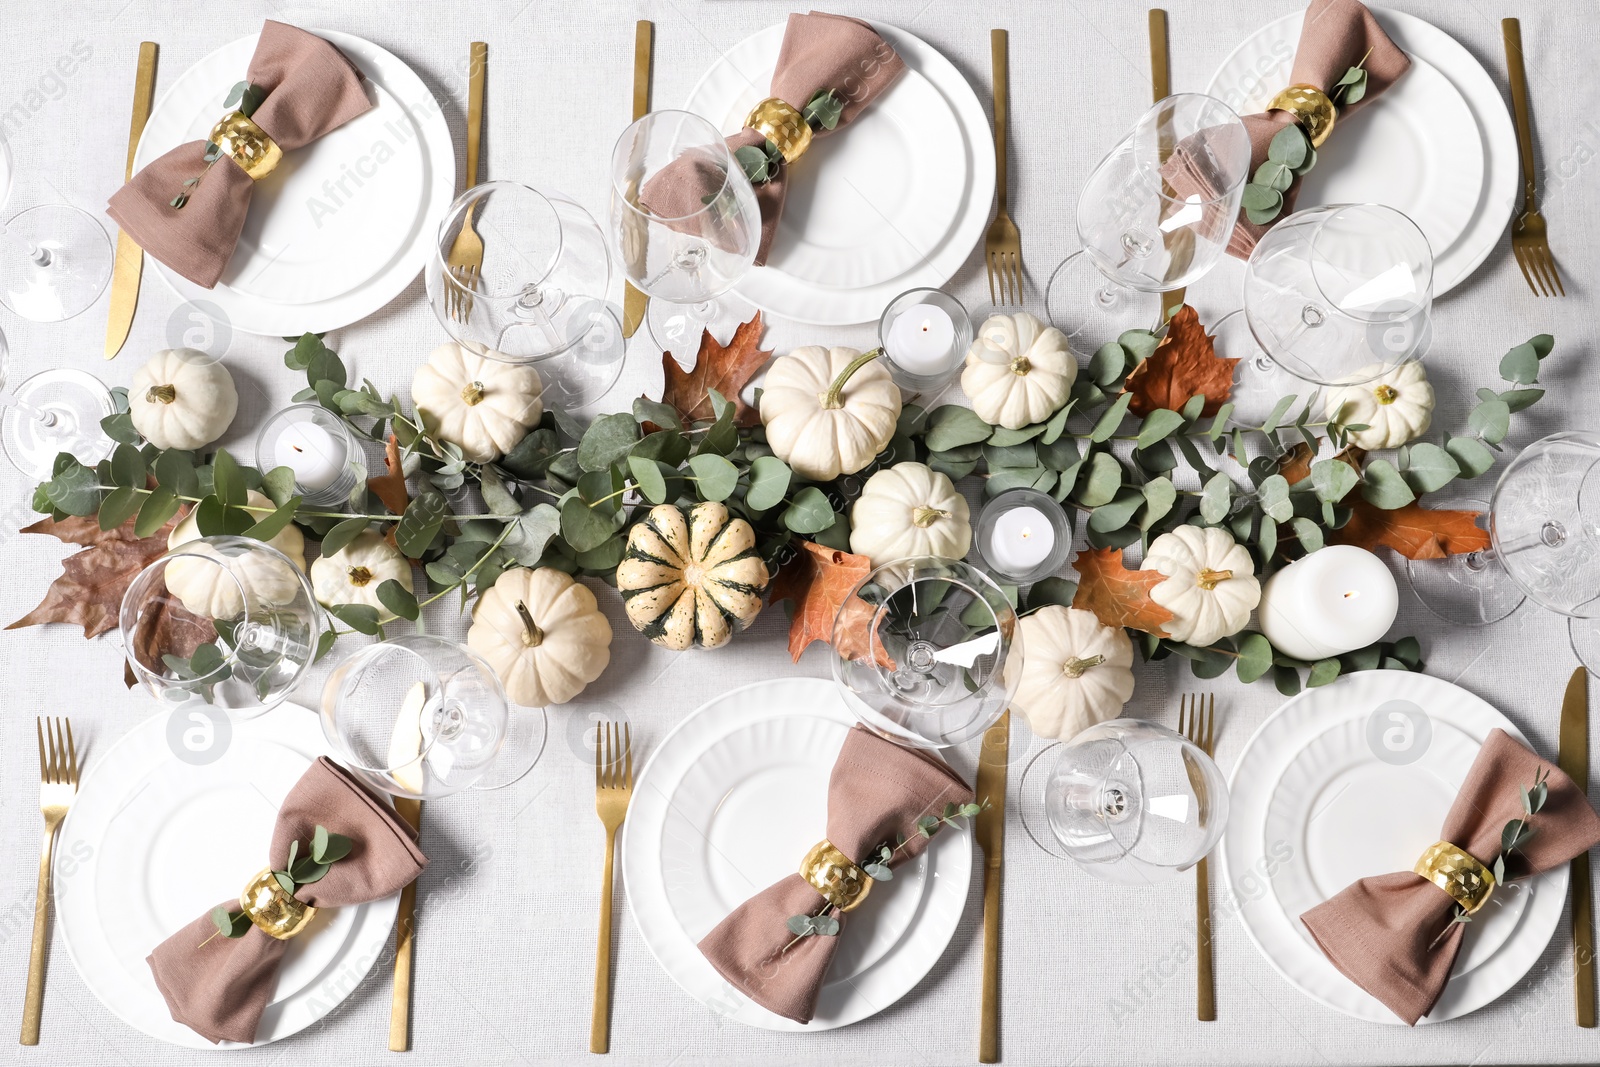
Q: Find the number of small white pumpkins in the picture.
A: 11